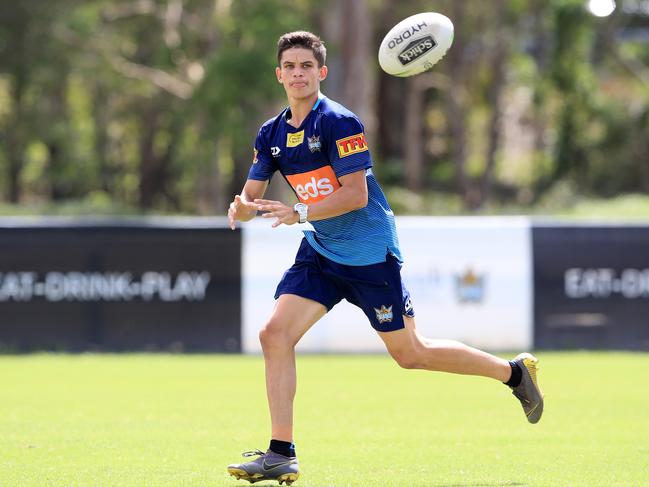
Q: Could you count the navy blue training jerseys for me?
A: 1